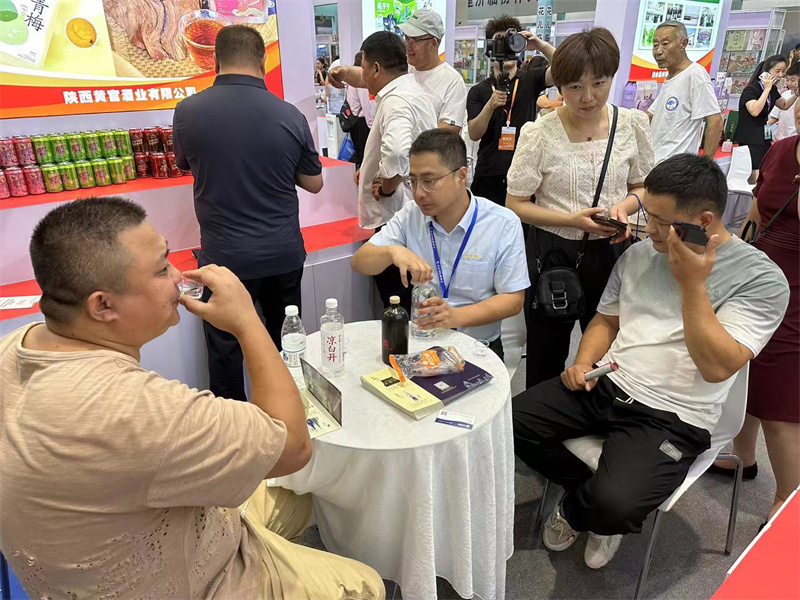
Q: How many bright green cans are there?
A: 12